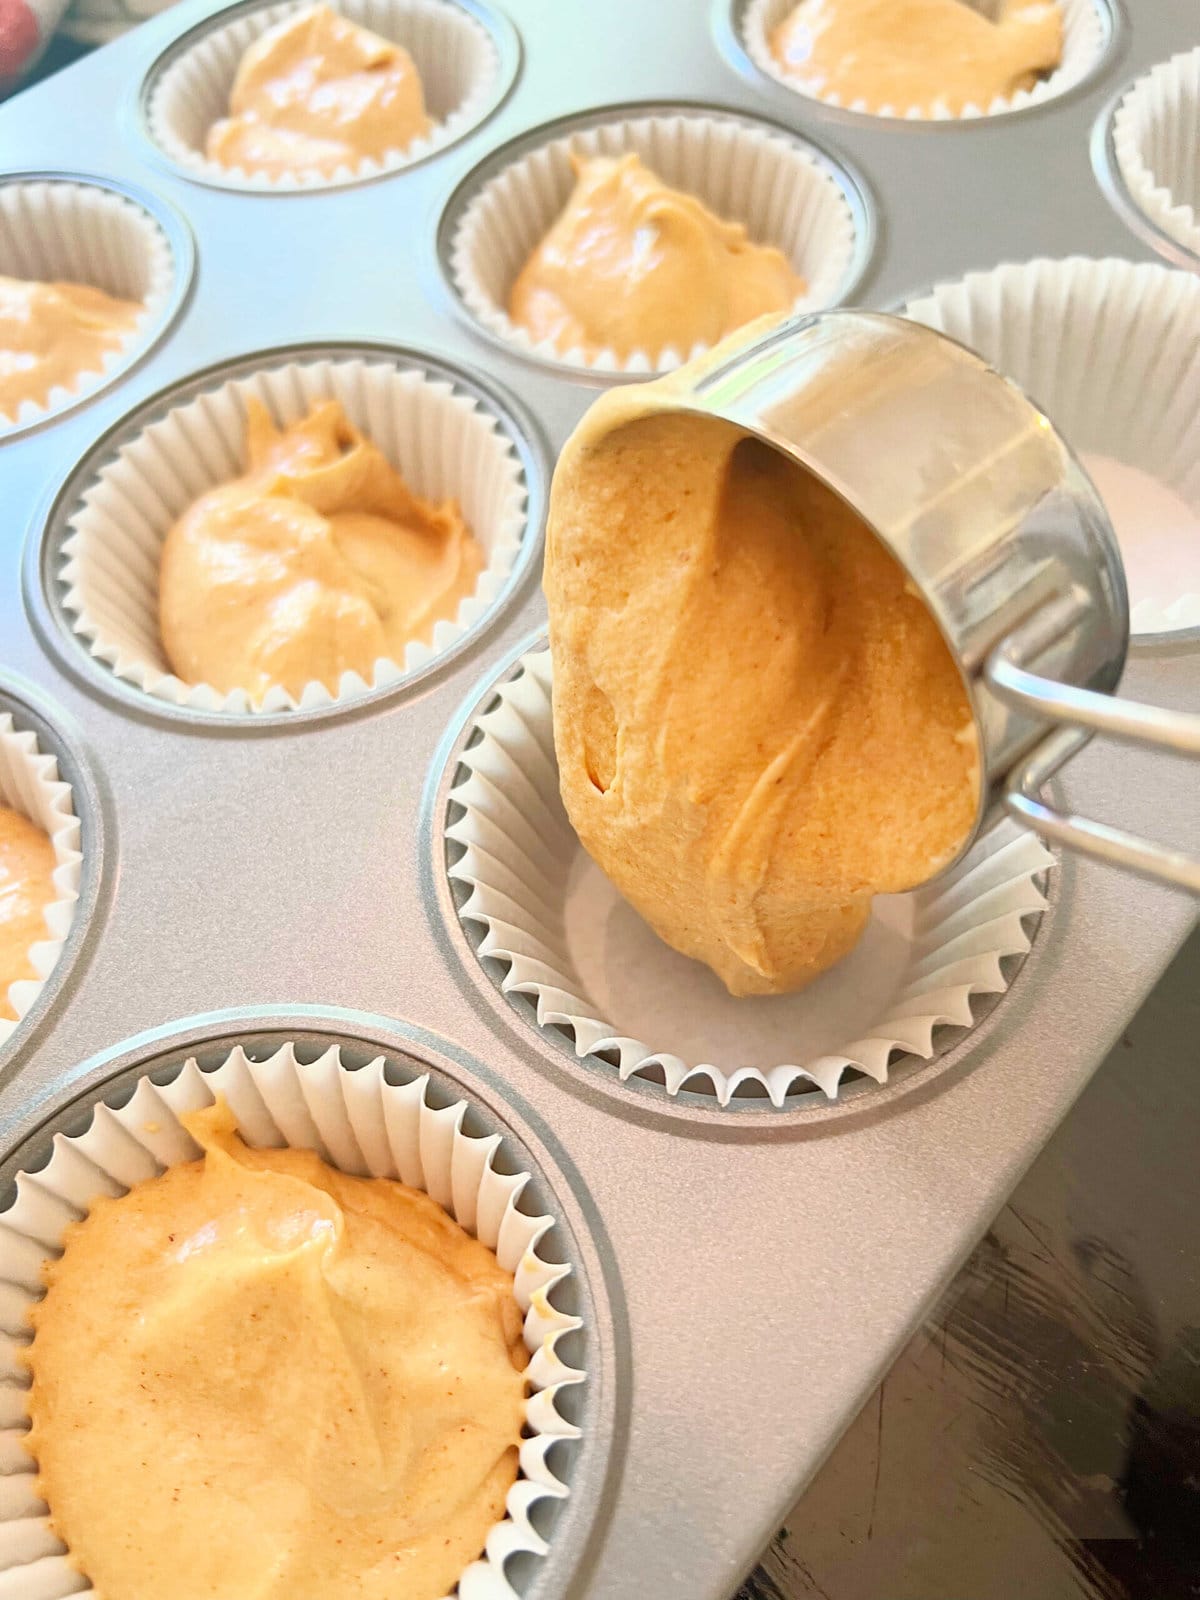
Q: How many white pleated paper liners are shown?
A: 10